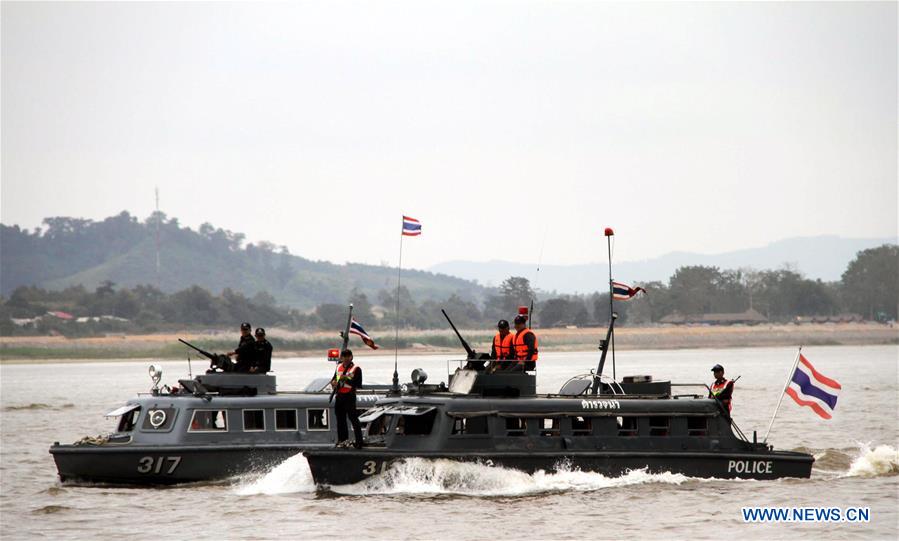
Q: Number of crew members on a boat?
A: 6